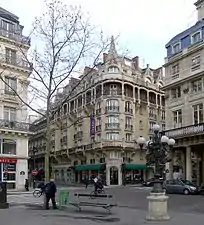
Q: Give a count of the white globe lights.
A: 5